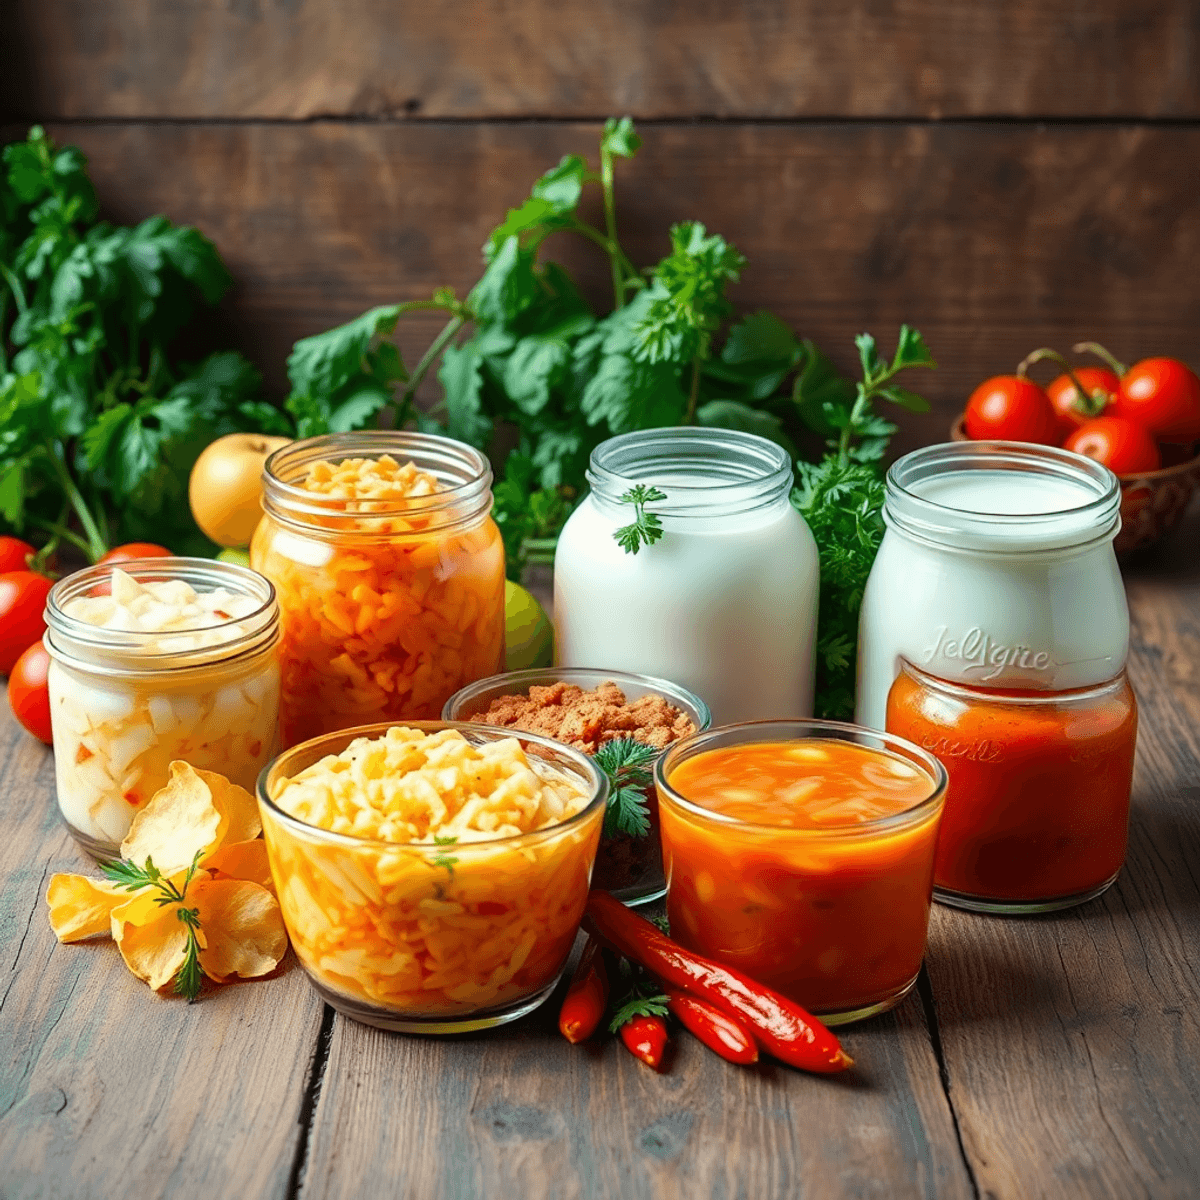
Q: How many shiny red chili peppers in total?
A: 4